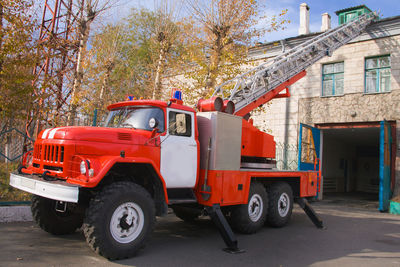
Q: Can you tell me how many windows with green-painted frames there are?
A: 2